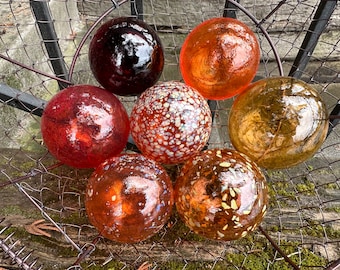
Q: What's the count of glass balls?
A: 7